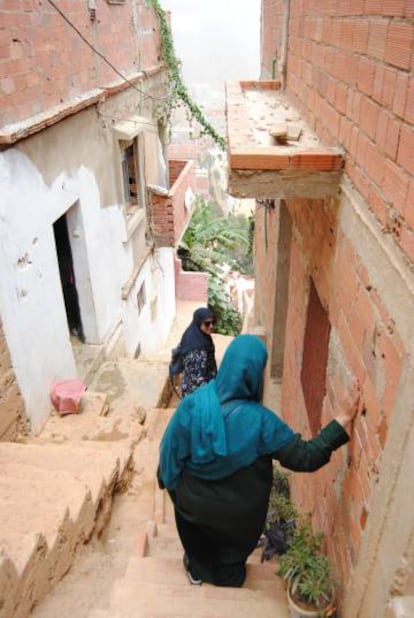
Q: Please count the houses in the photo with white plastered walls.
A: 1